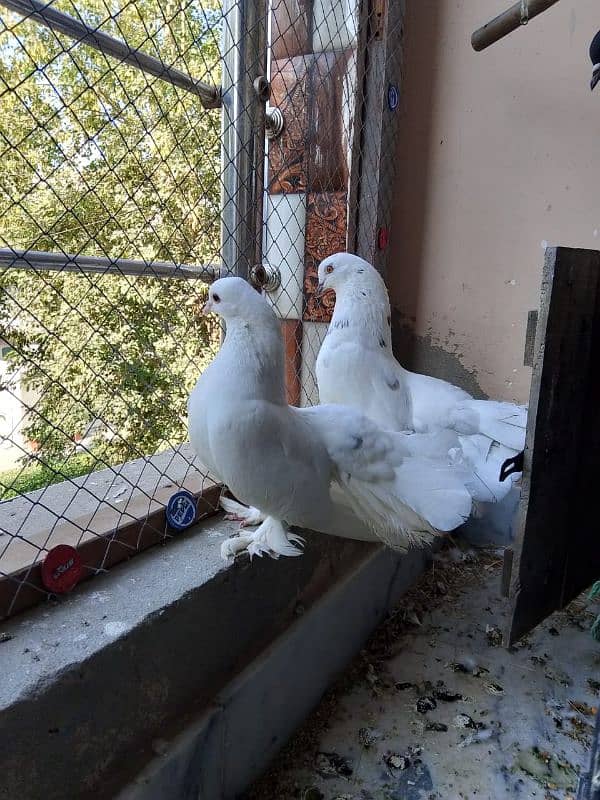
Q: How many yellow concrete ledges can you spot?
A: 0